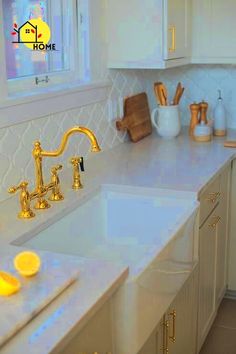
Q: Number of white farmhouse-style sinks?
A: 1